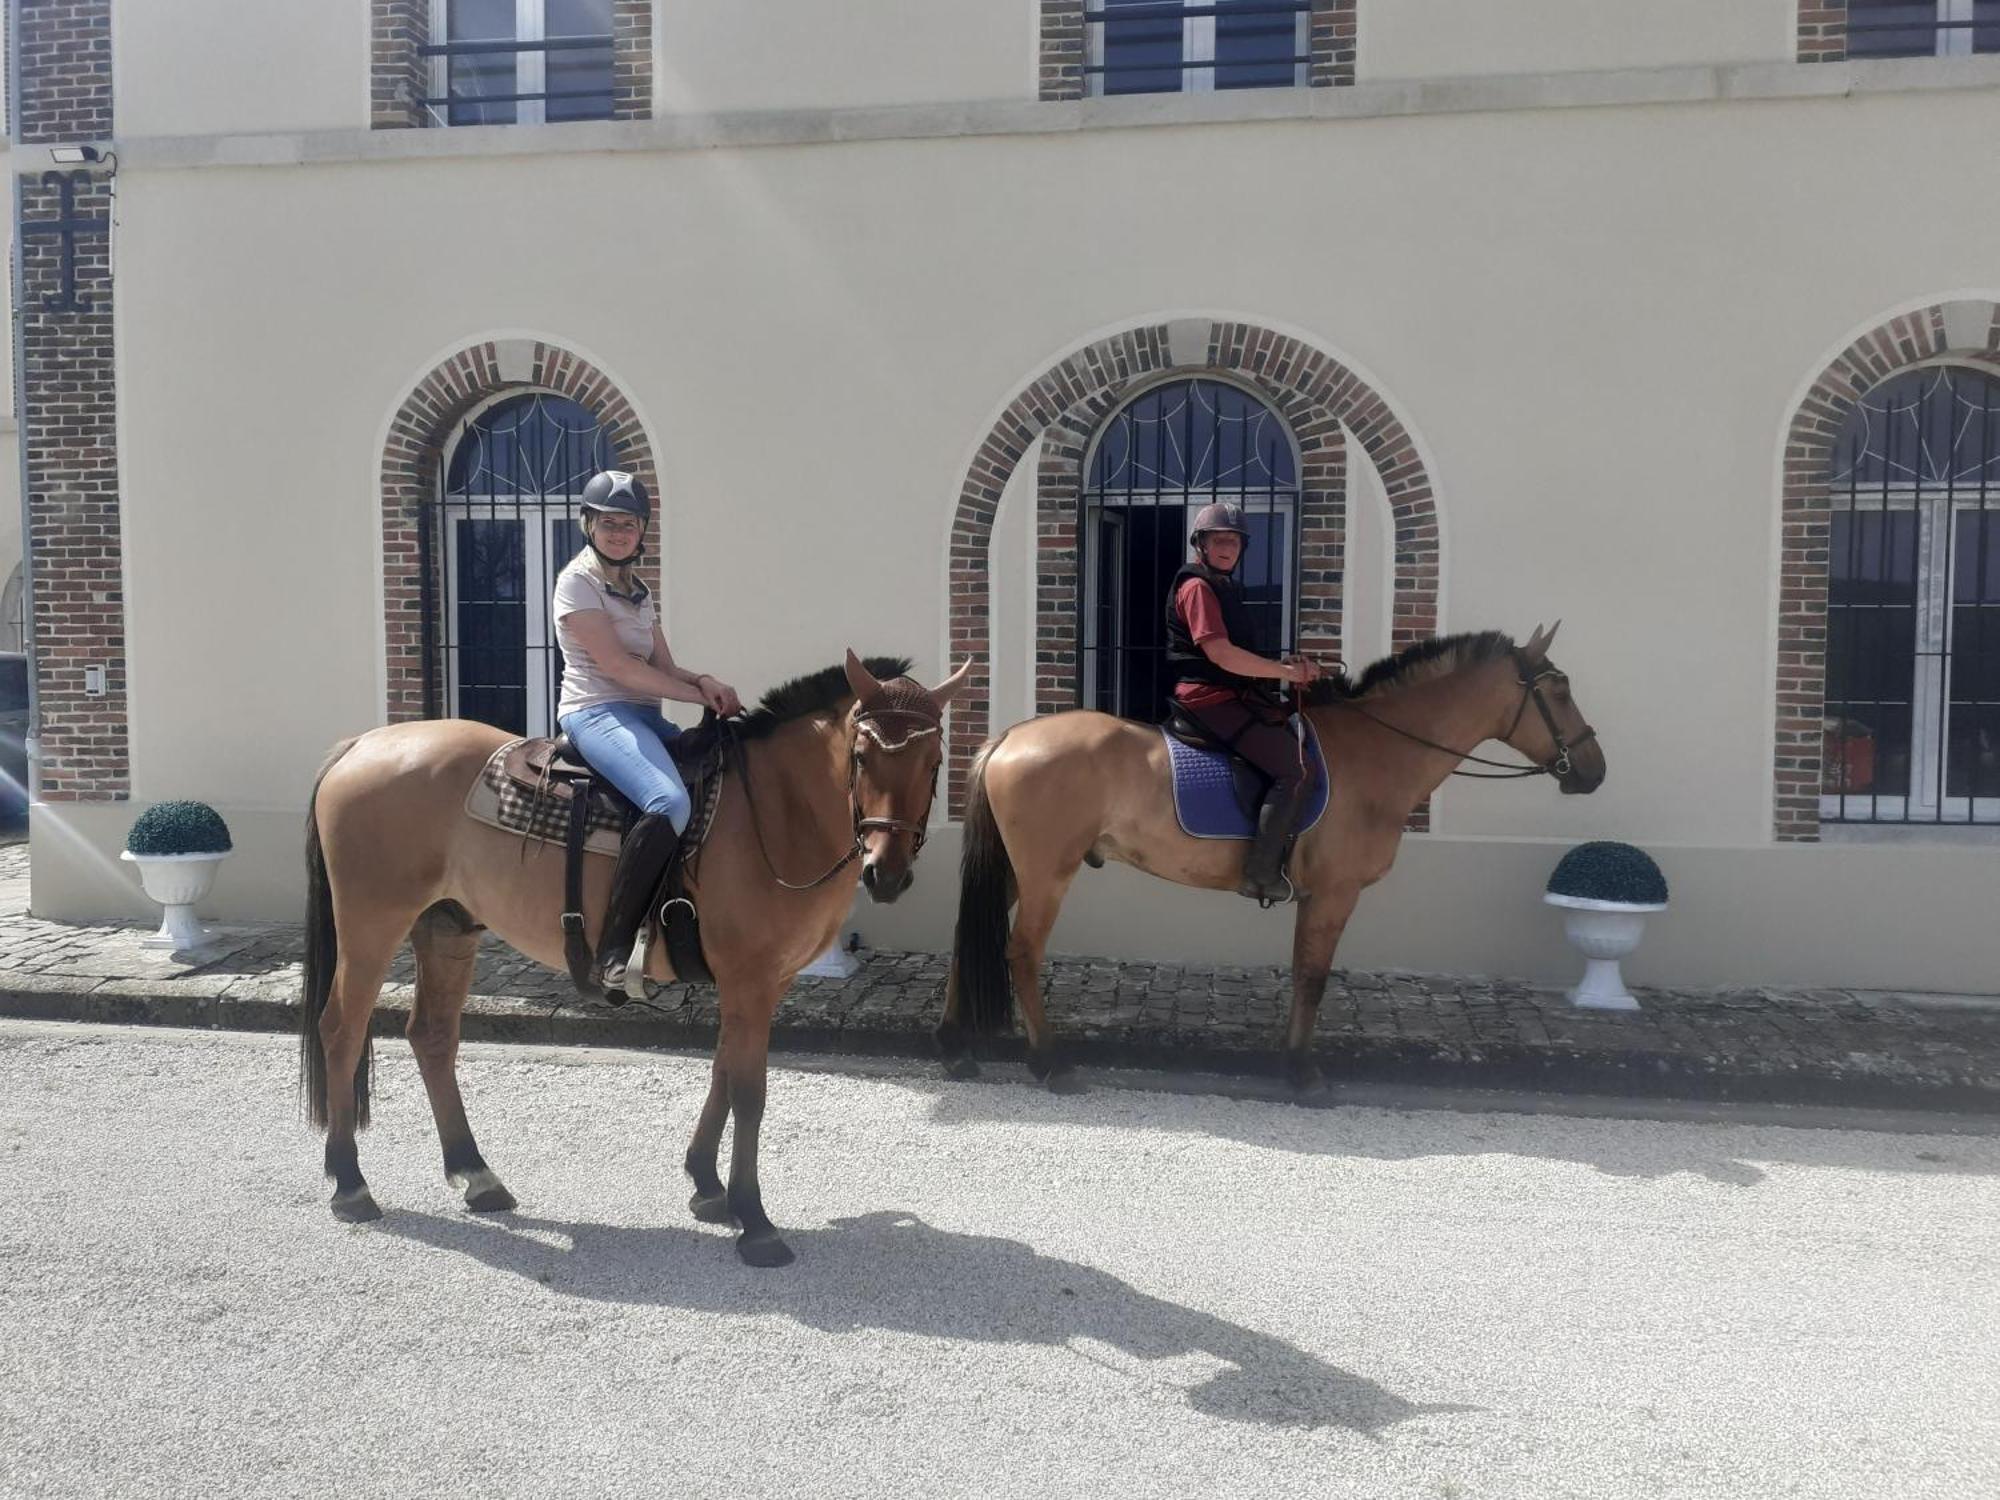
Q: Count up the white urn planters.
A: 3